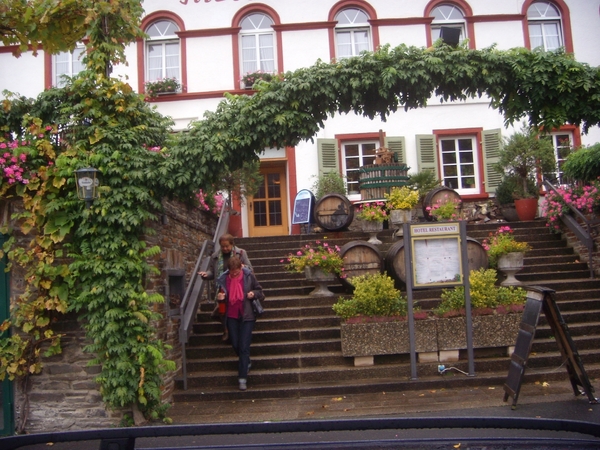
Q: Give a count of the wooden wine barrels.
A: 5